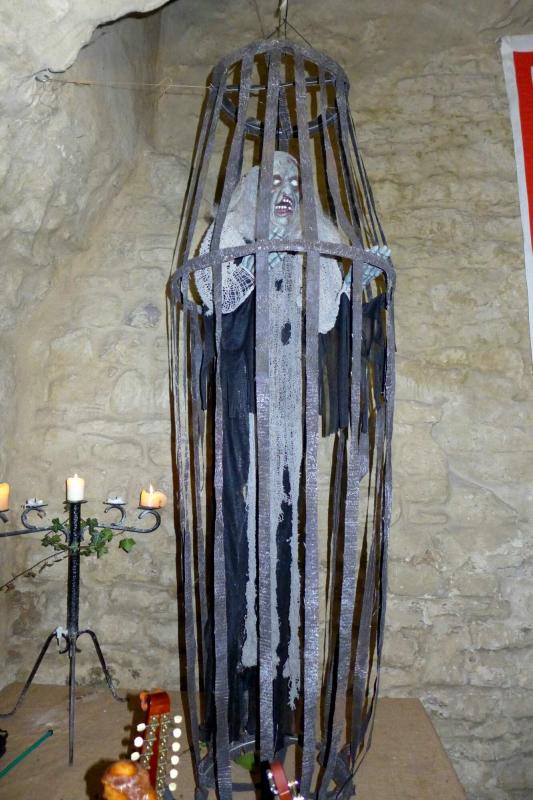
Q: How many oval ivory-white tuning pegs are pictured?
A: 9